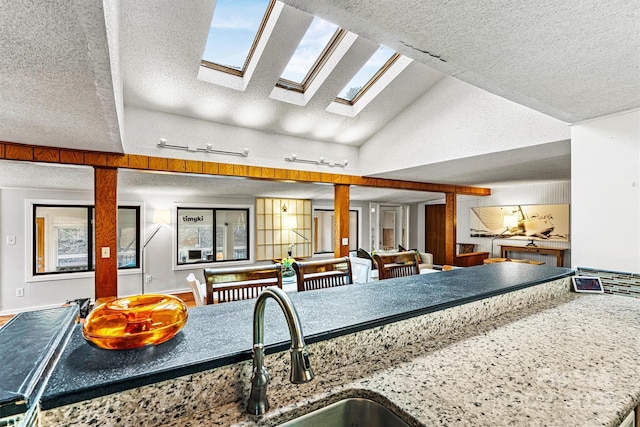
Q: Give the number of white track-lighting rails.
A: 2